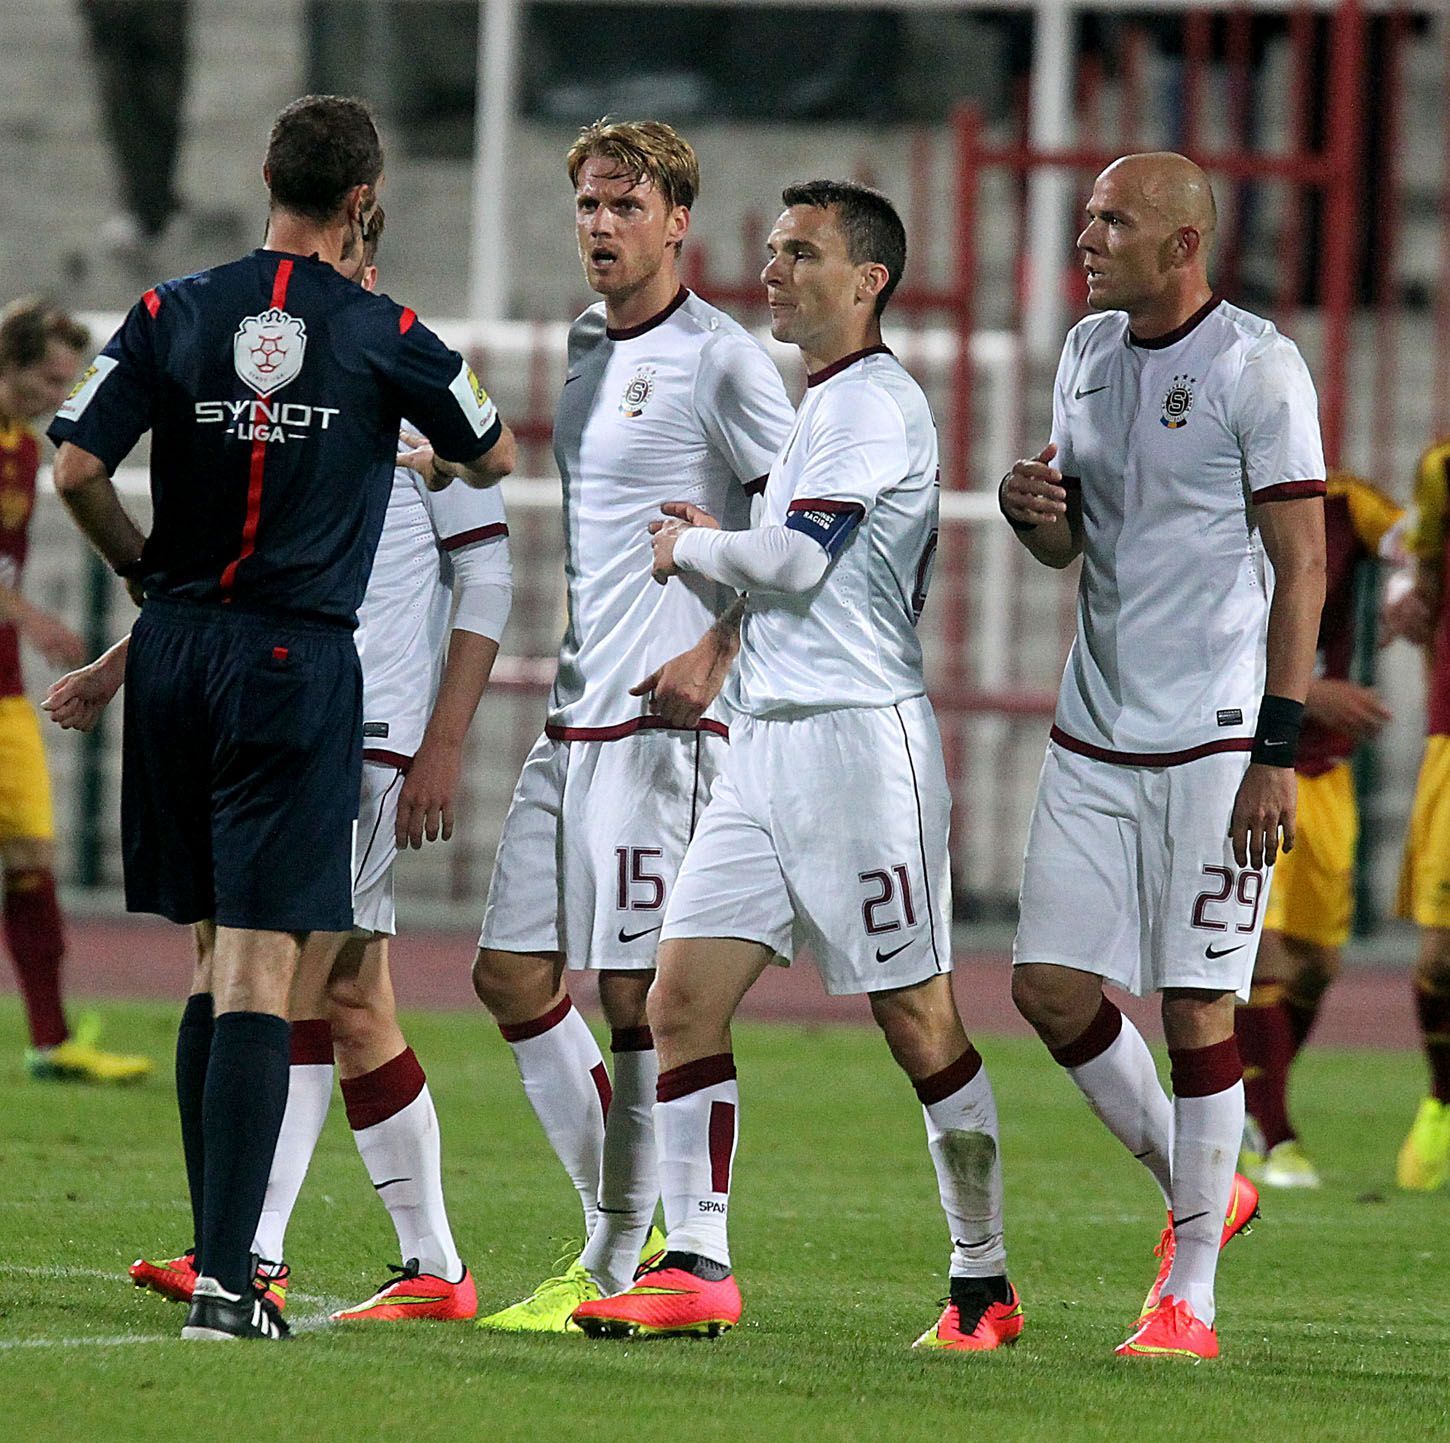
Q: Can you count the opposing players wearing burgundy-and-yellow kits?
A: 3